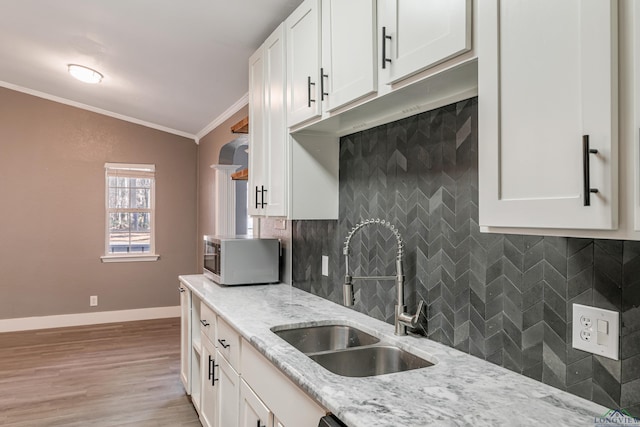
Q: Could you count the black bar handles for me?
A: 12